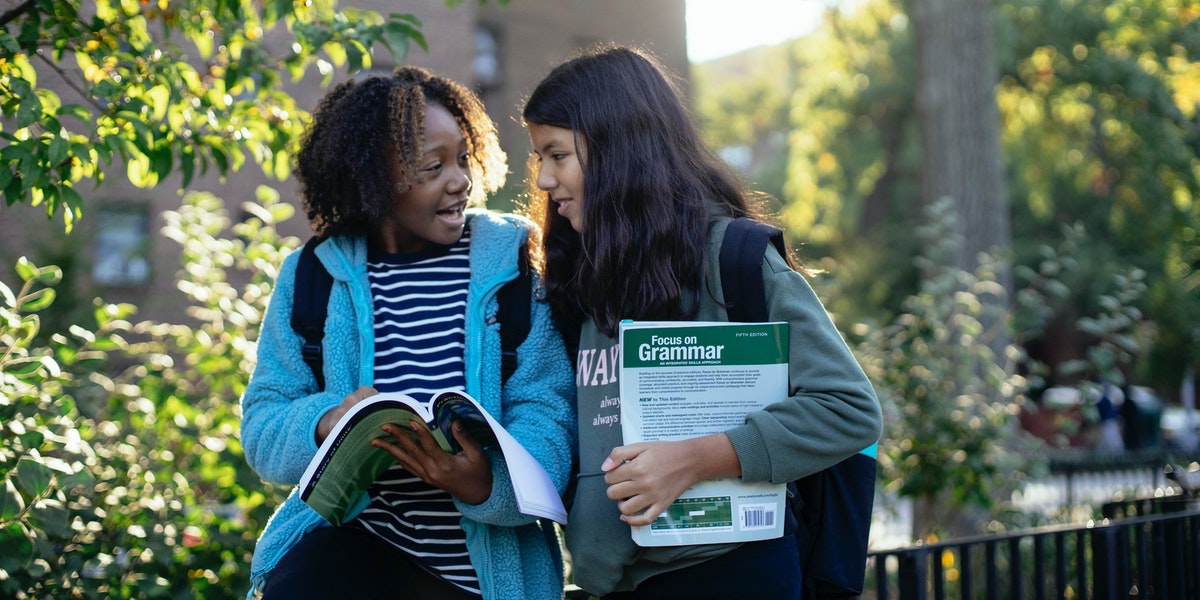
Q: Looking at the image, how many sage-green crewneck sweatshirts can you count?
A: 1